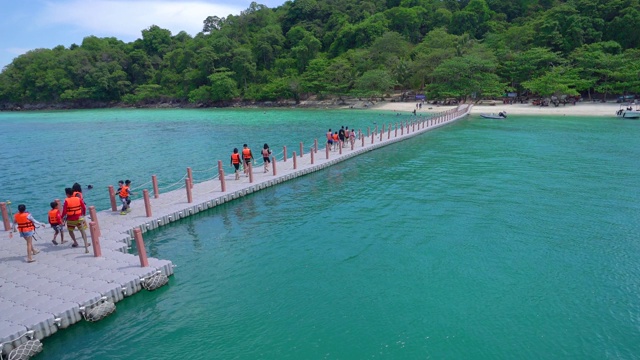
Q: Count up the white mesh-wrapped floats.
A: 3